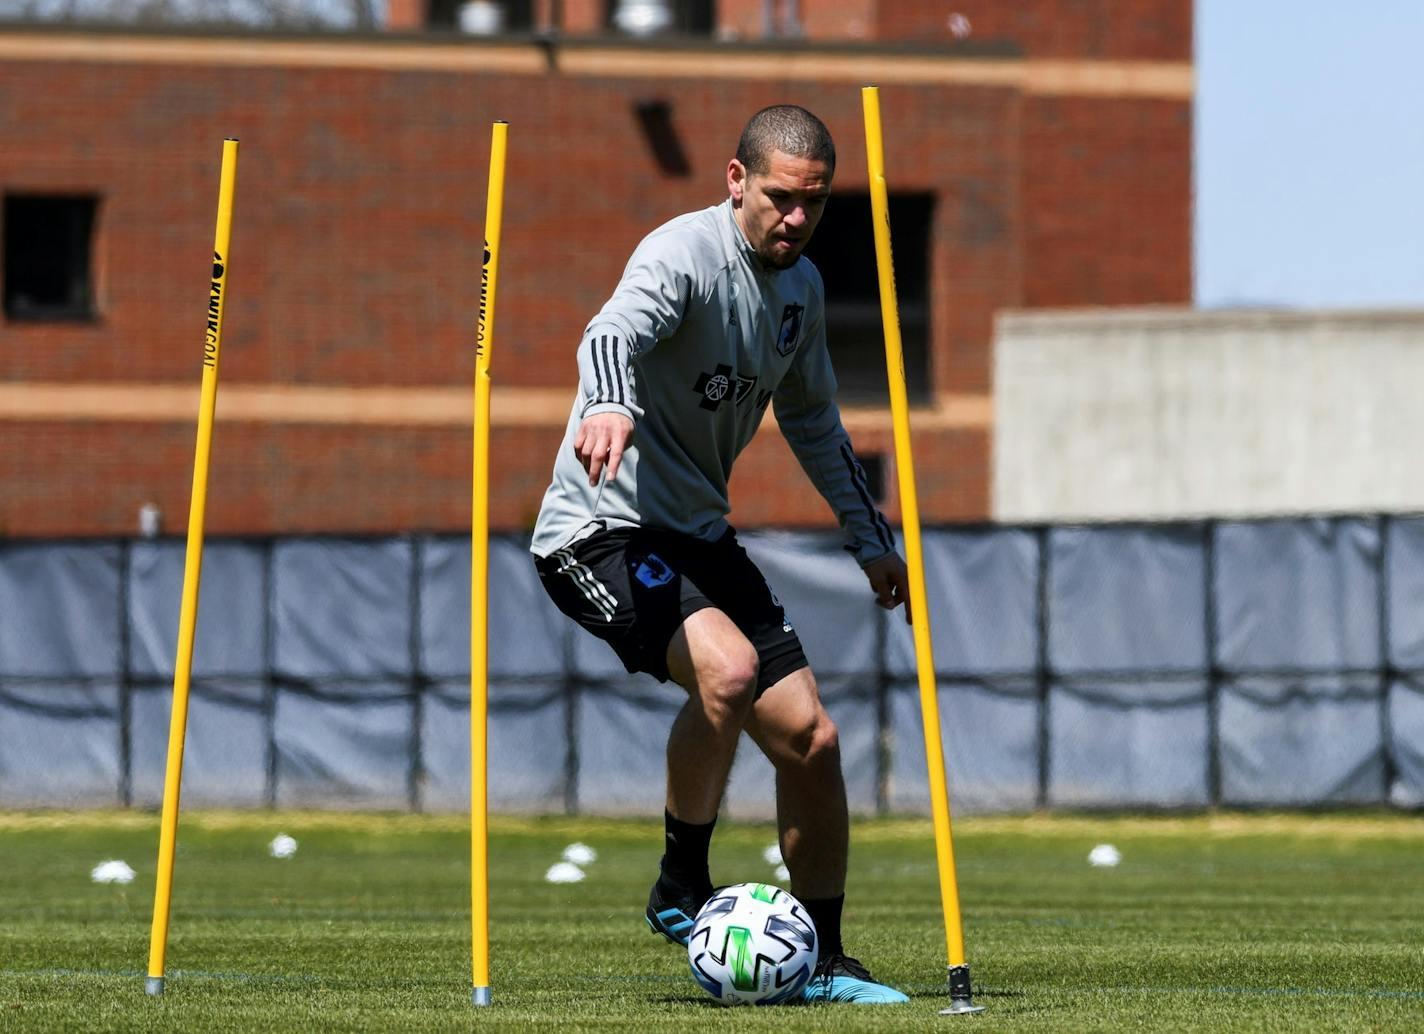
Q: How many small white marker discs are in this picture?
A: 7